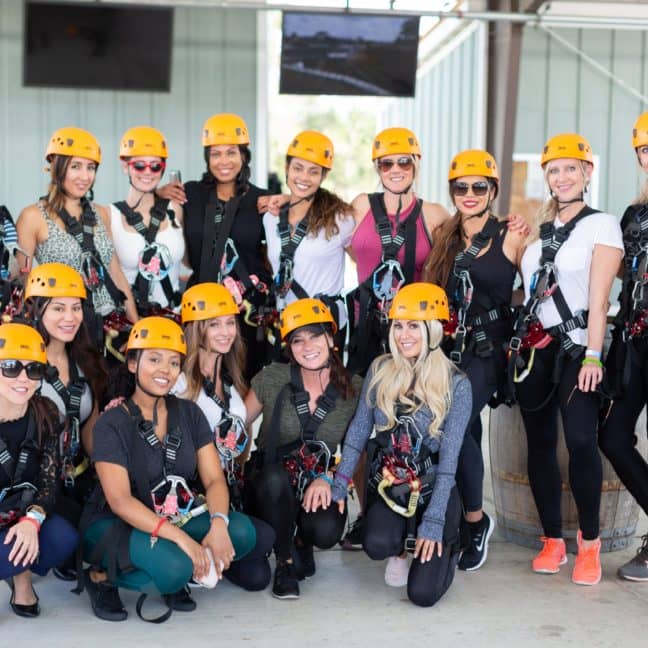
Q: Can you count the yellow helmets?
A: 14